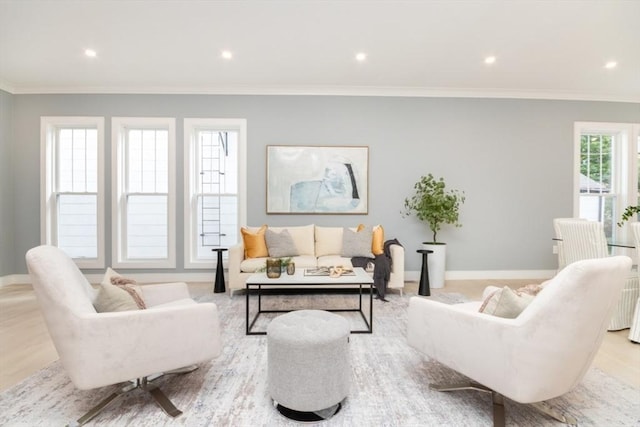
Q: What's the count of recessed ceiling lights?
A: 5